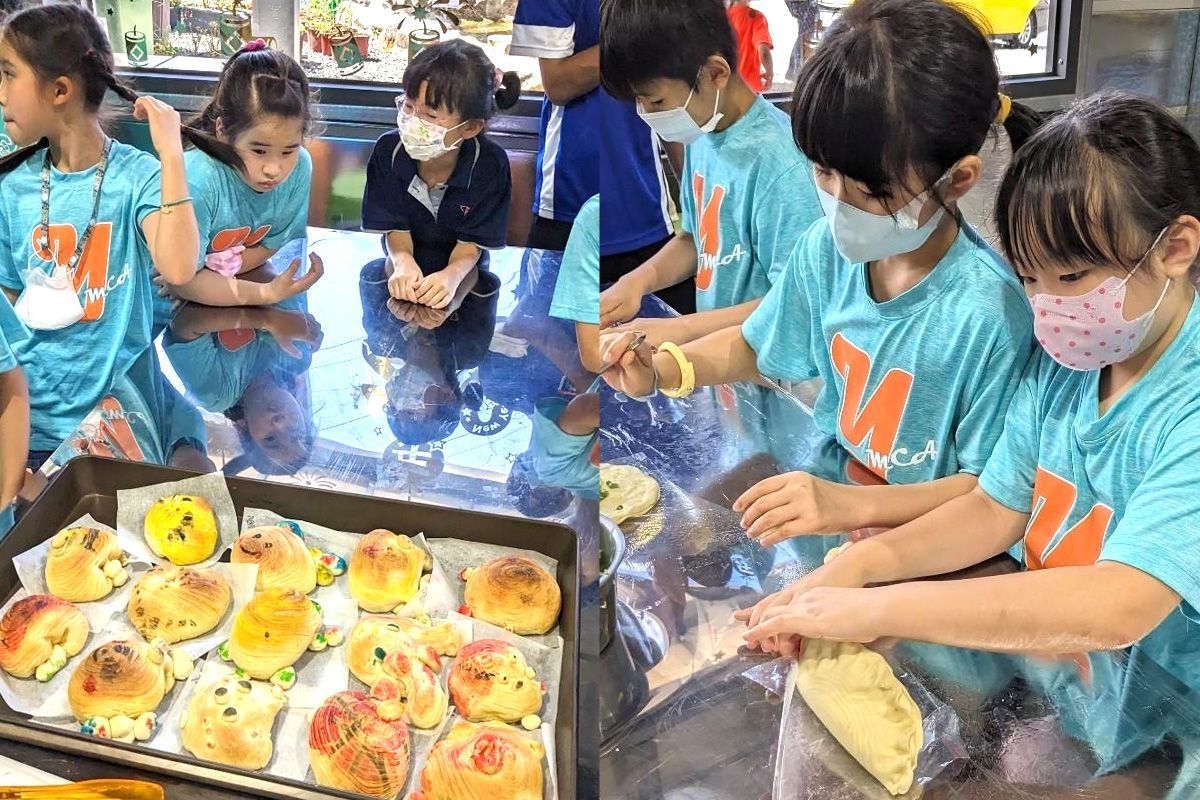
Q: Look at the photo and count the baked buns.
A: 14